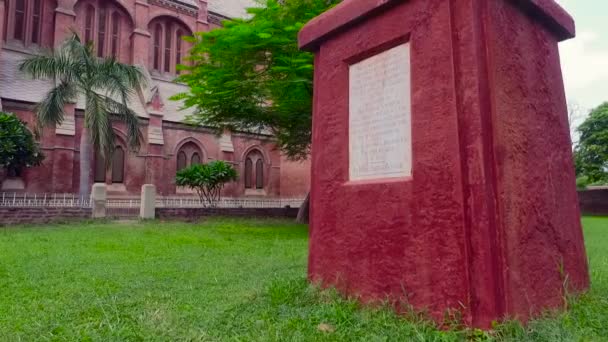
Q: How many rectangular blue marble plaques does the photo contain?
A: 0